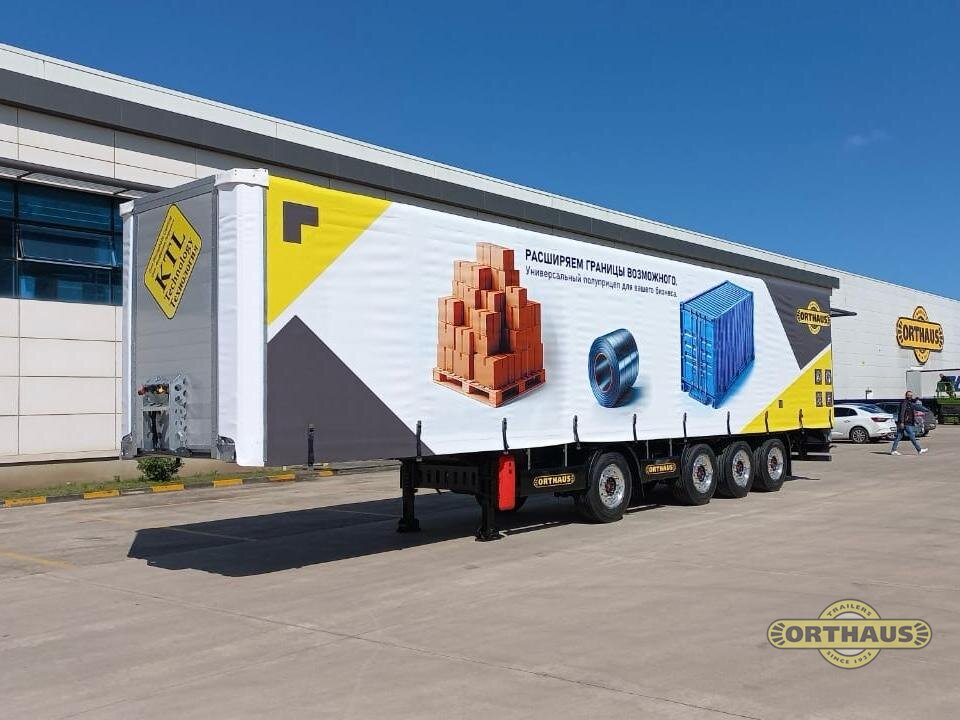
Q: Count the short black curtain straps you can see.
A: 10